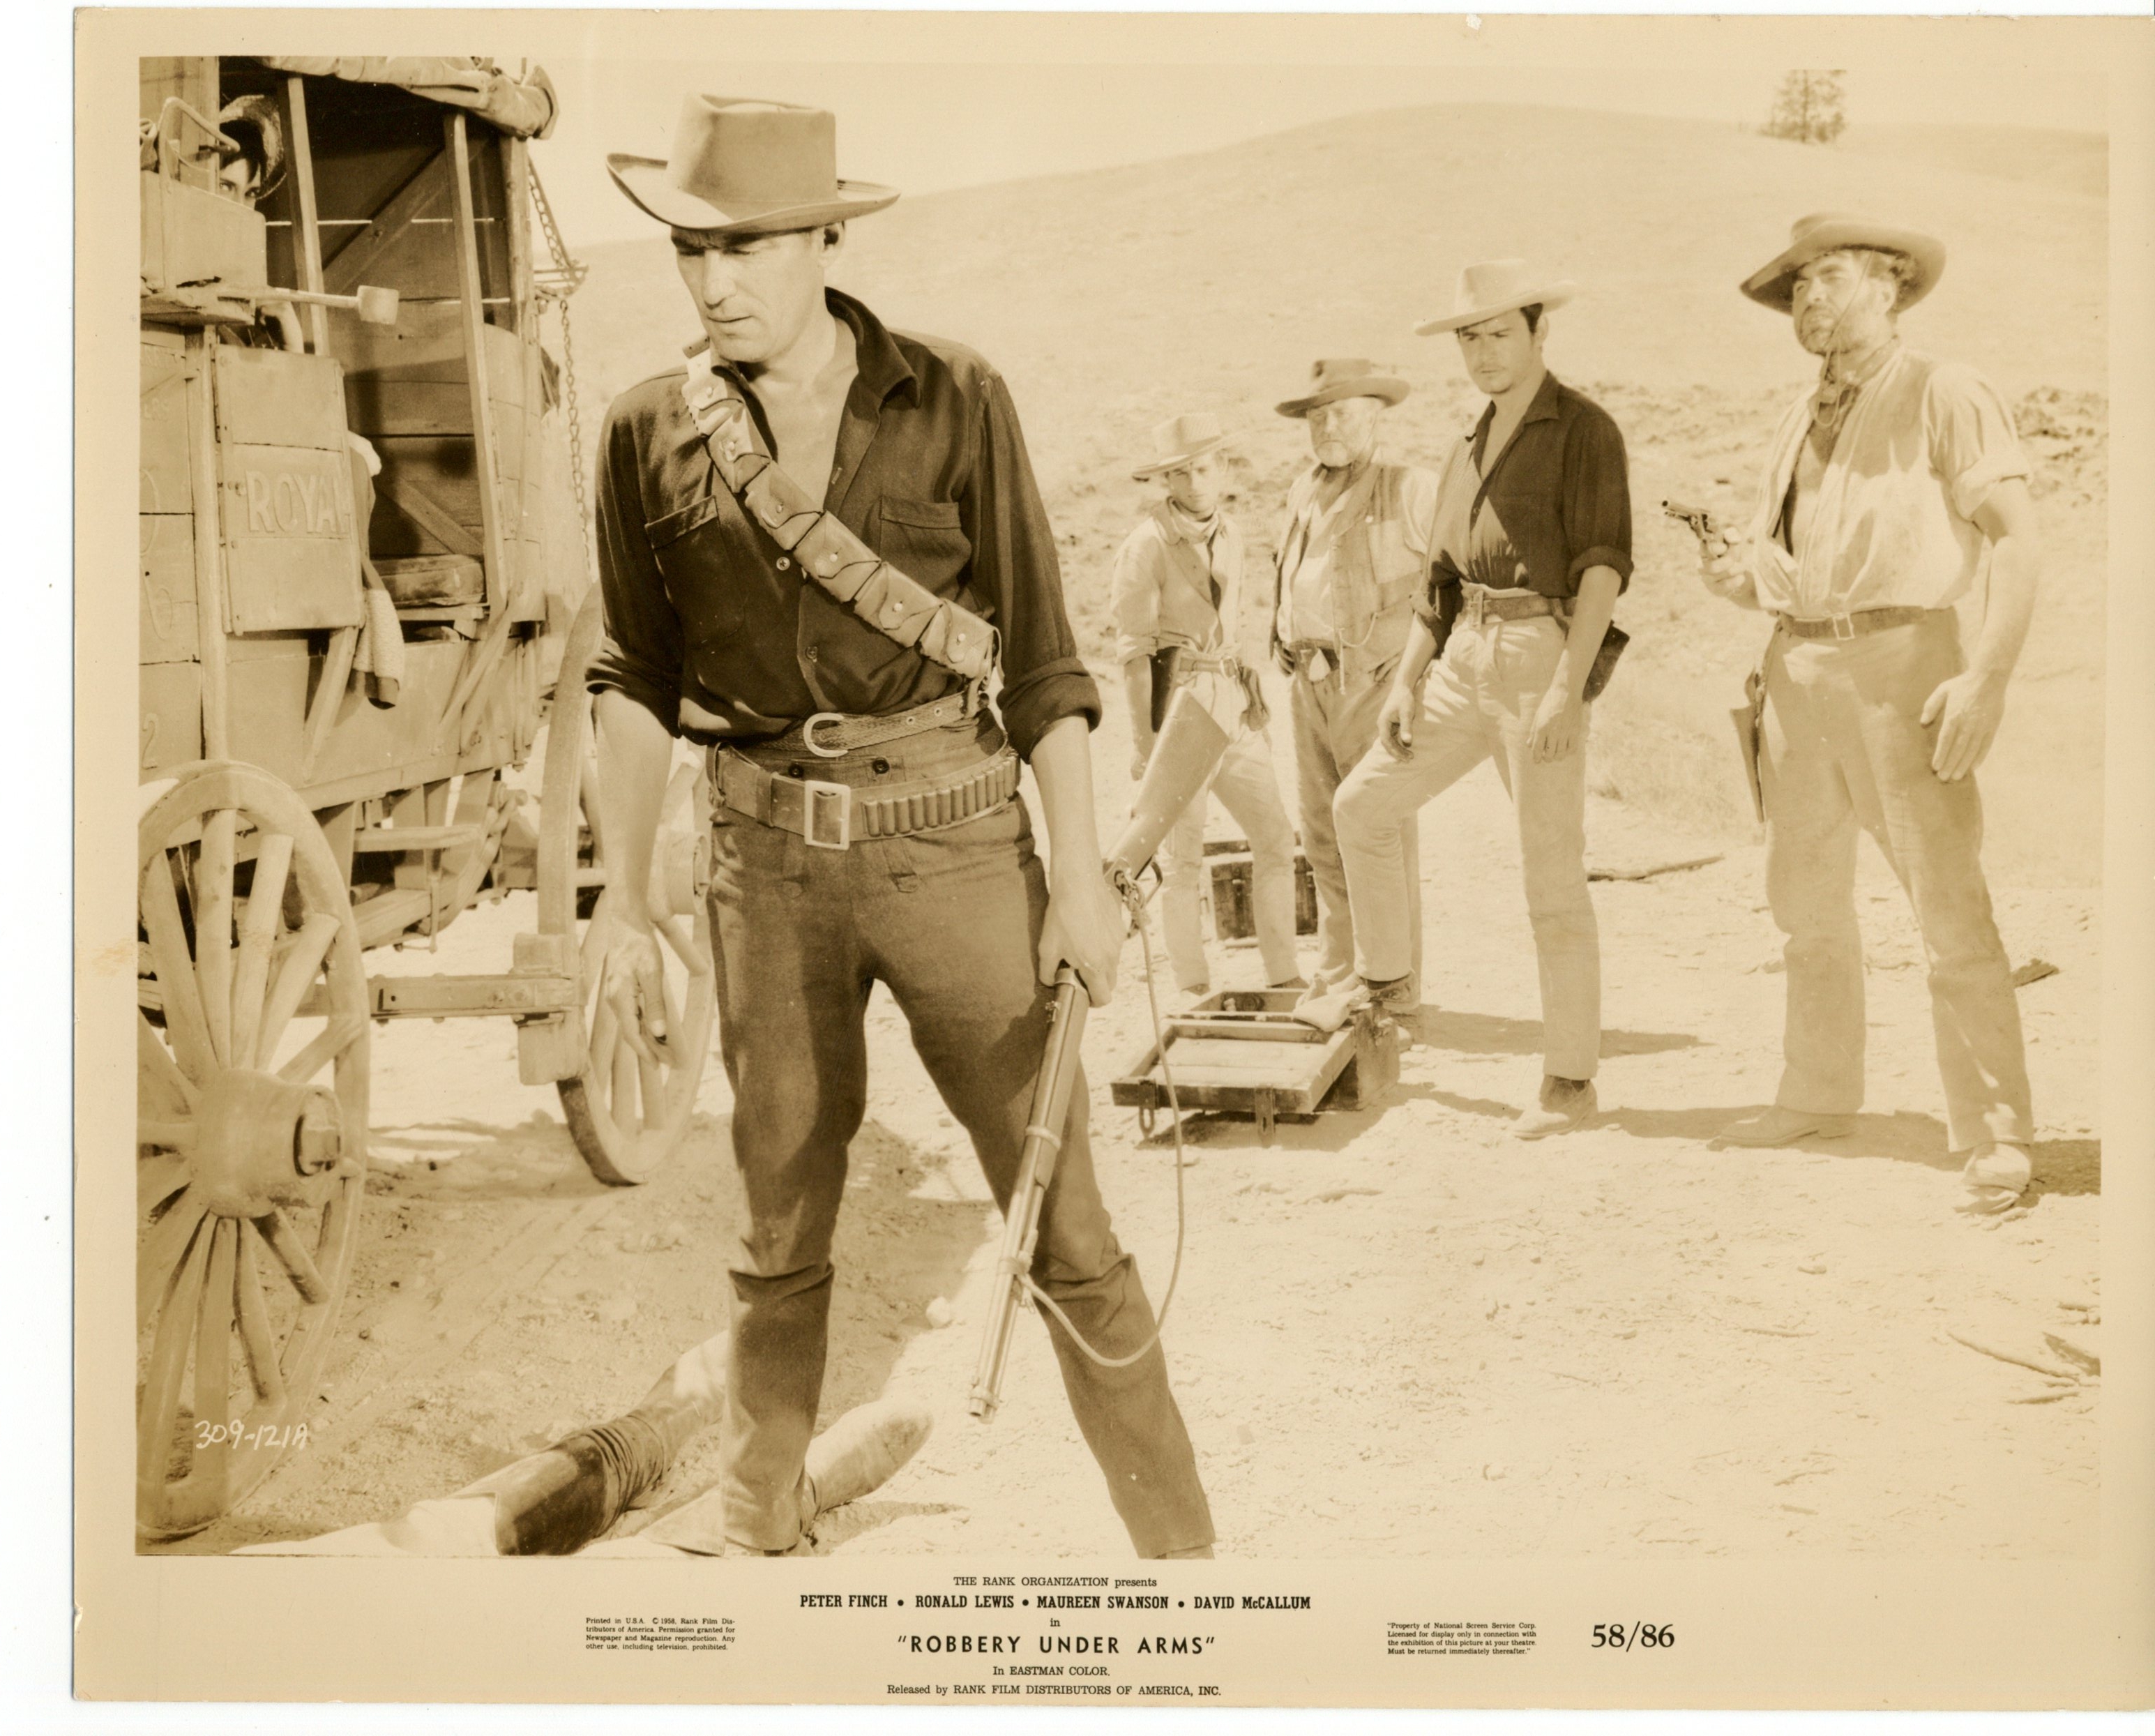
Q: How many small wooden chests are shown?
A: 2